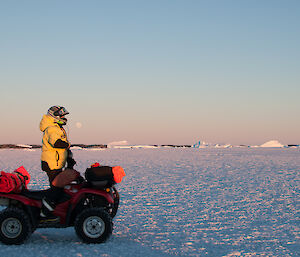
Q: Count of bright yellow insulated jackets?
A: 1